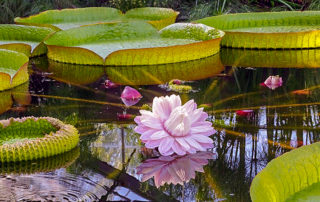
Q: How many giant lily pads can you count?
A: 7